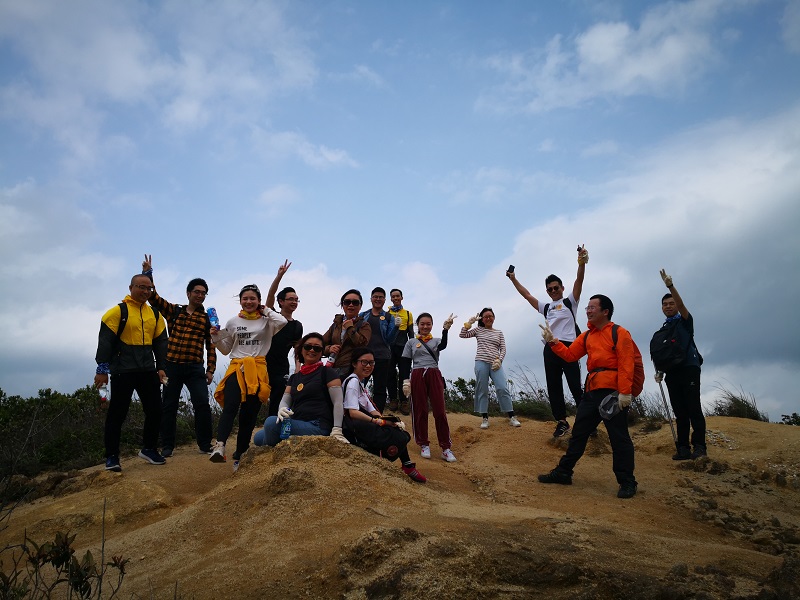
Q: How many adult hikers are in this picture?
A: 14